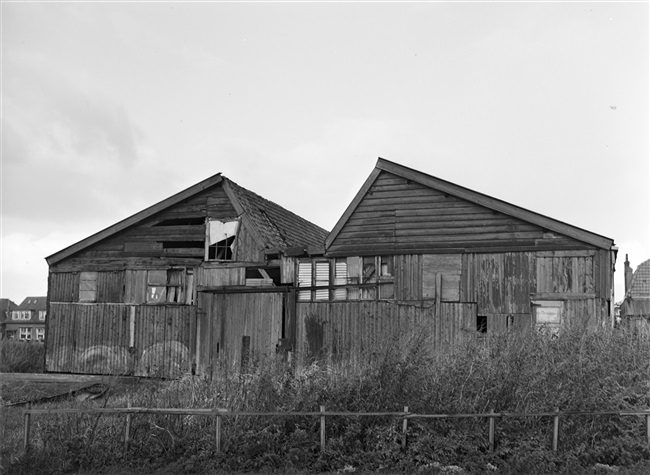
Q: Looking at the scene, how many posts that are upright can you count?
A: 8